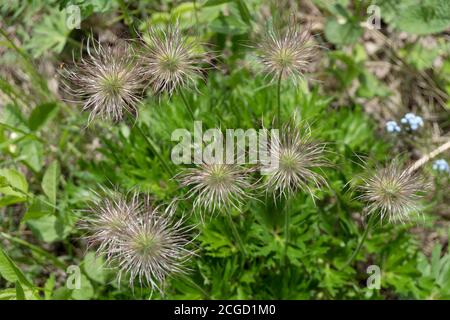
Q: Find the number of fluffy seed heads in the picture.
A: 8